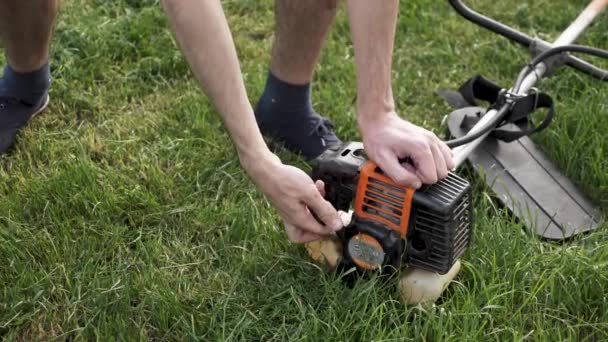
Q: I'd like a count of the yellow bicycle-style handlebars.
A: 0